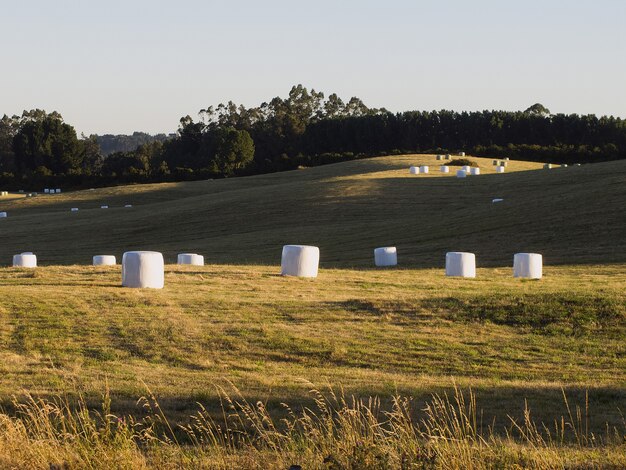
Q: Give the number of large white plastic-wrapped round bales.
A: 8